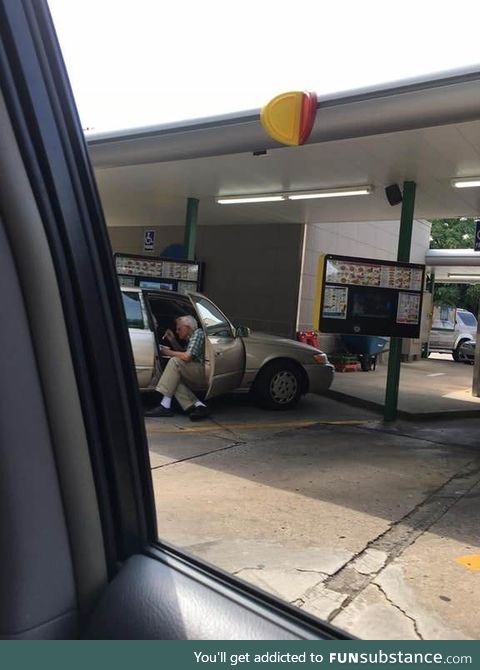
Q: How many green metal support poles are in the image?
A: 2